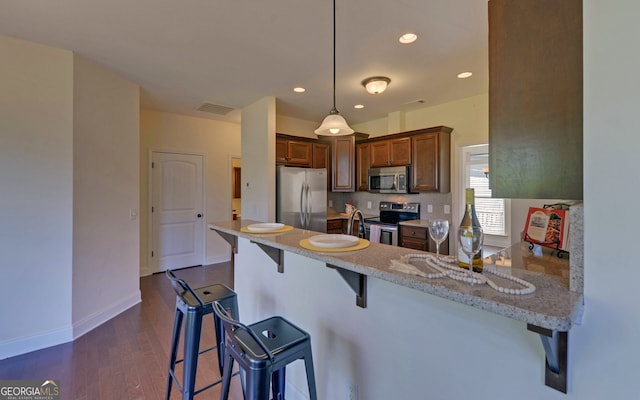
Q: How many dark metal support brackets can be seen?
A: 4